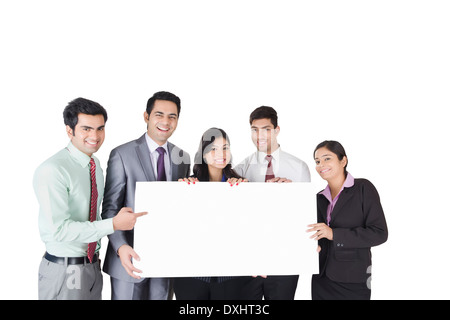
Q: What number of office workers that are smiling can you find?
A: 5